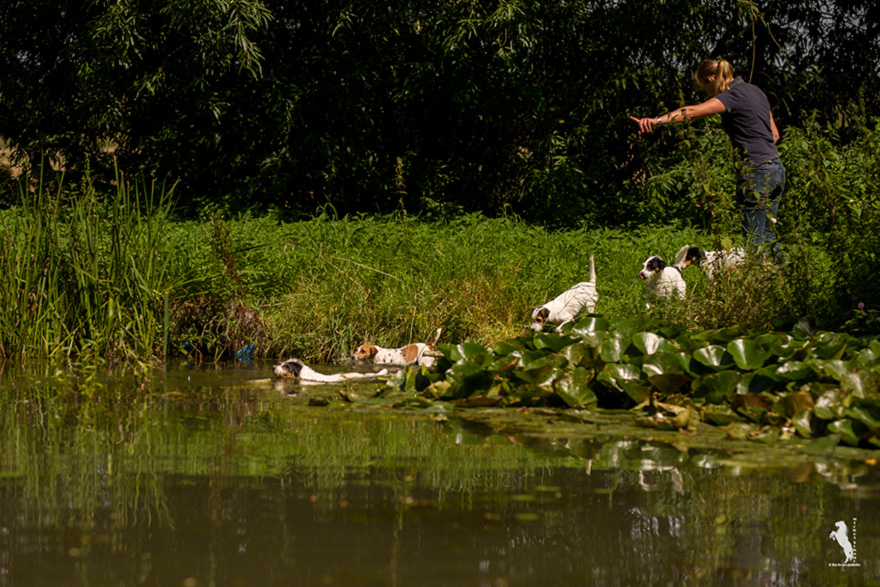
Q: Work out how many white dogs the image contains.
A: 5